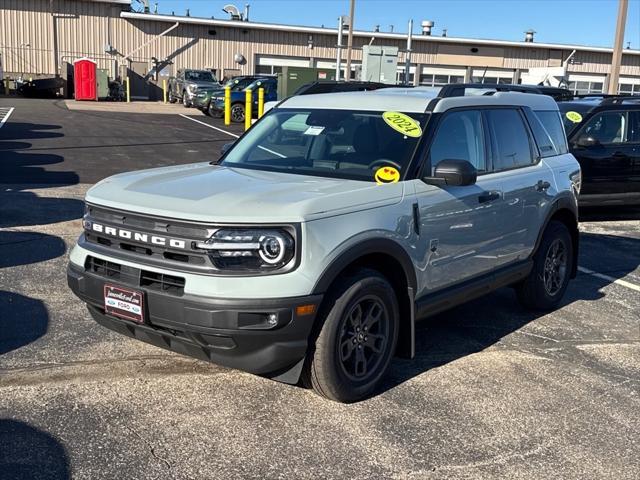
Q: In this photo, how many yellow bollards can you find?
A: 5